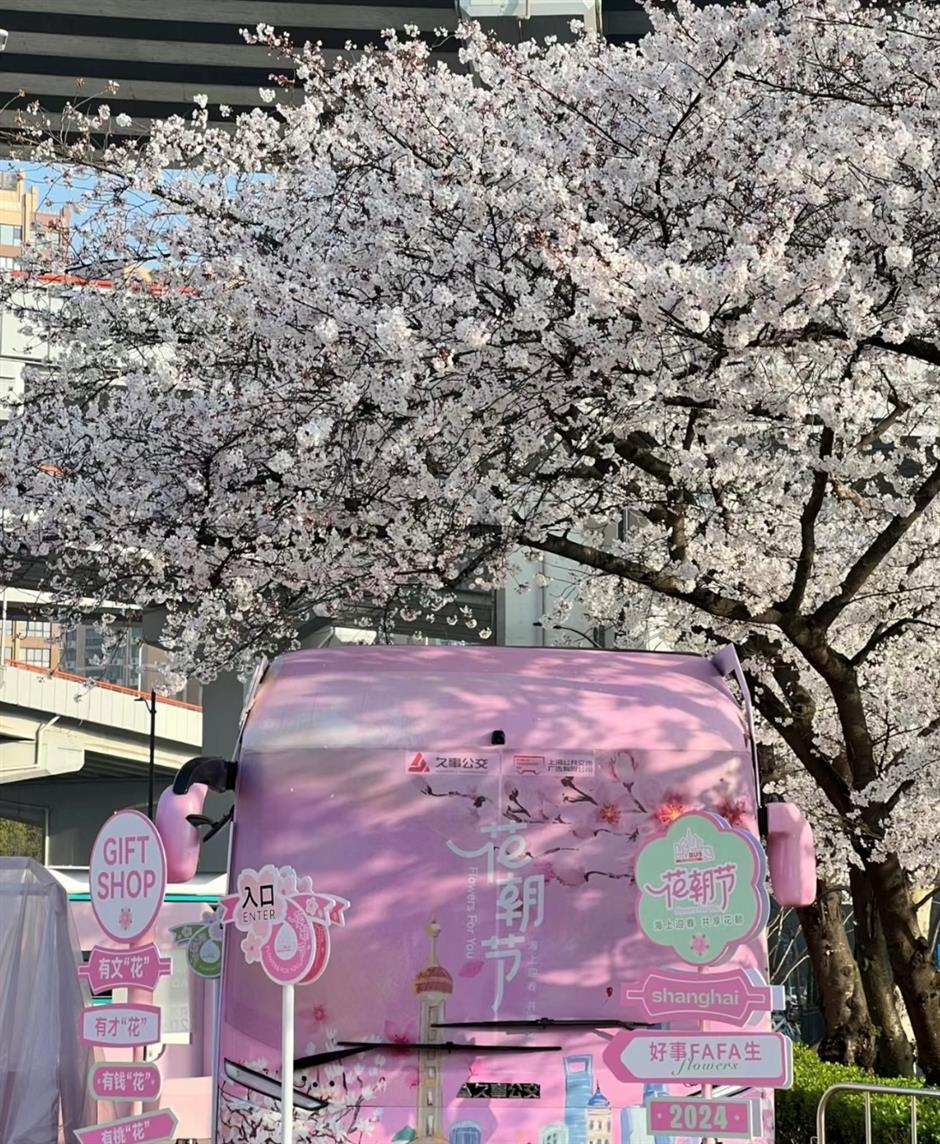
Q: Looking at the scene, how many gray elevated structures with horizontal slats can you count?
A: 1